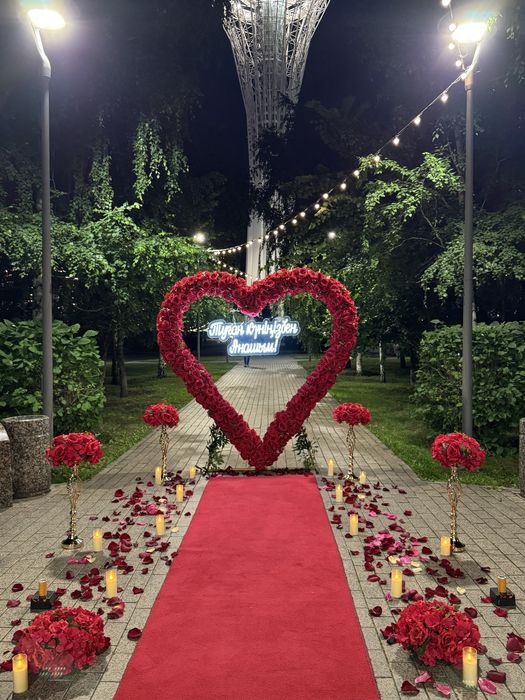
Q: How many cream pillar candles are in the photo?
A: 14